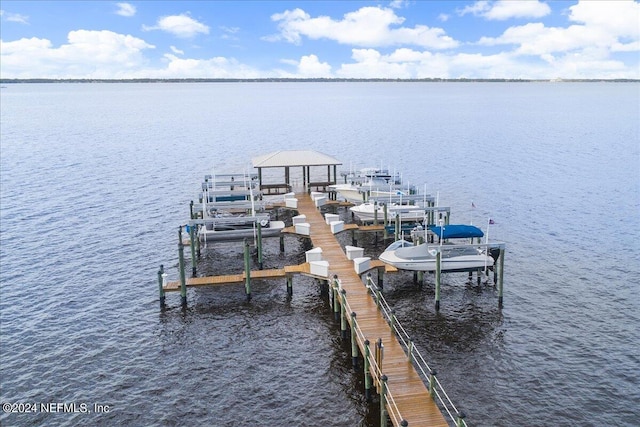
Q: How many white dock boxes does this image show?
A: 12